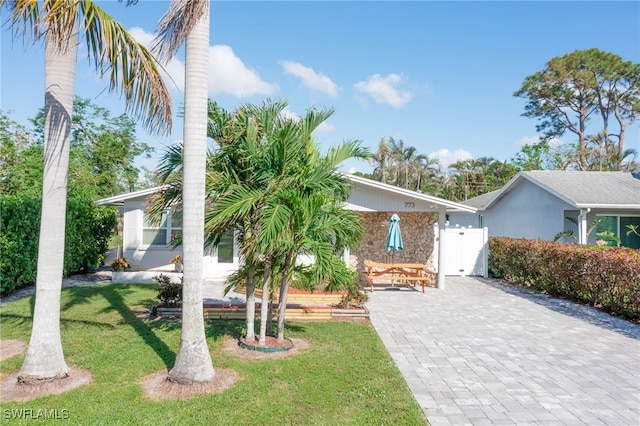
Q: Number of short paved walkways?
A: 1